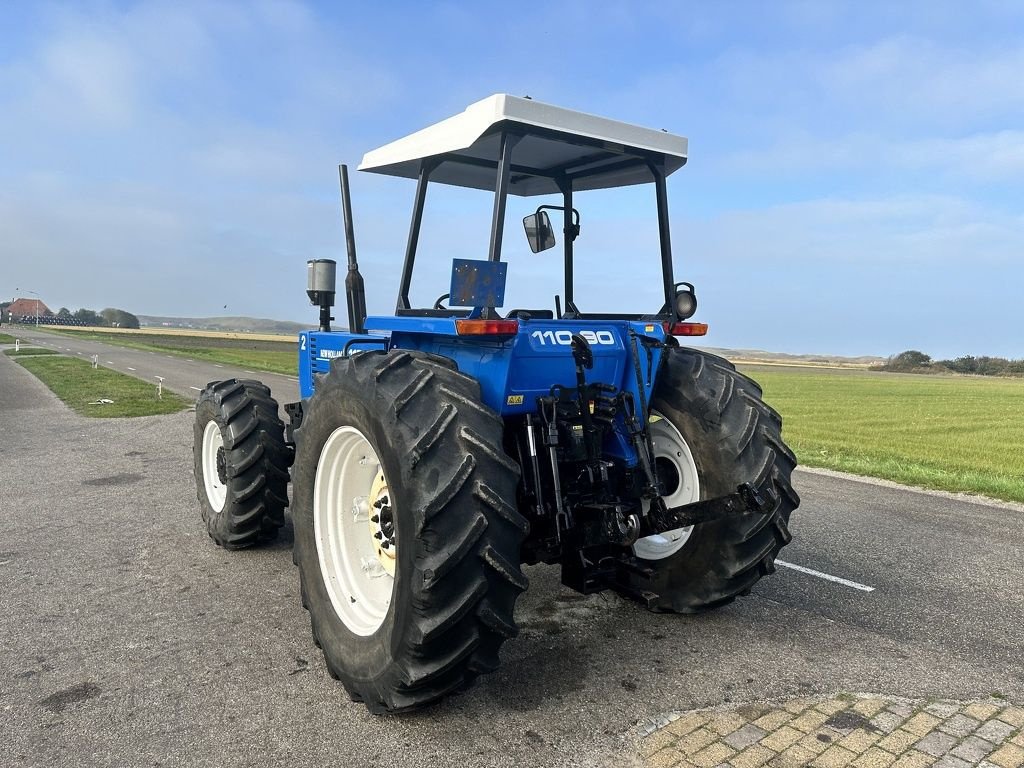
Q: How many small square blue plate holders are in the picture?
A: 1